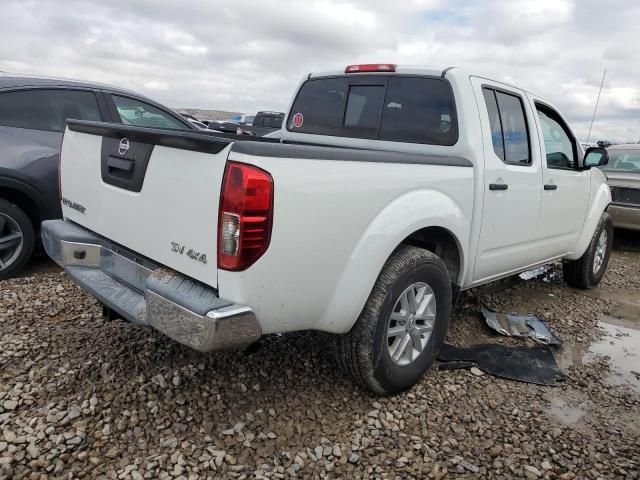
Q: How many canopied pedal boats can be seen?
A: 0